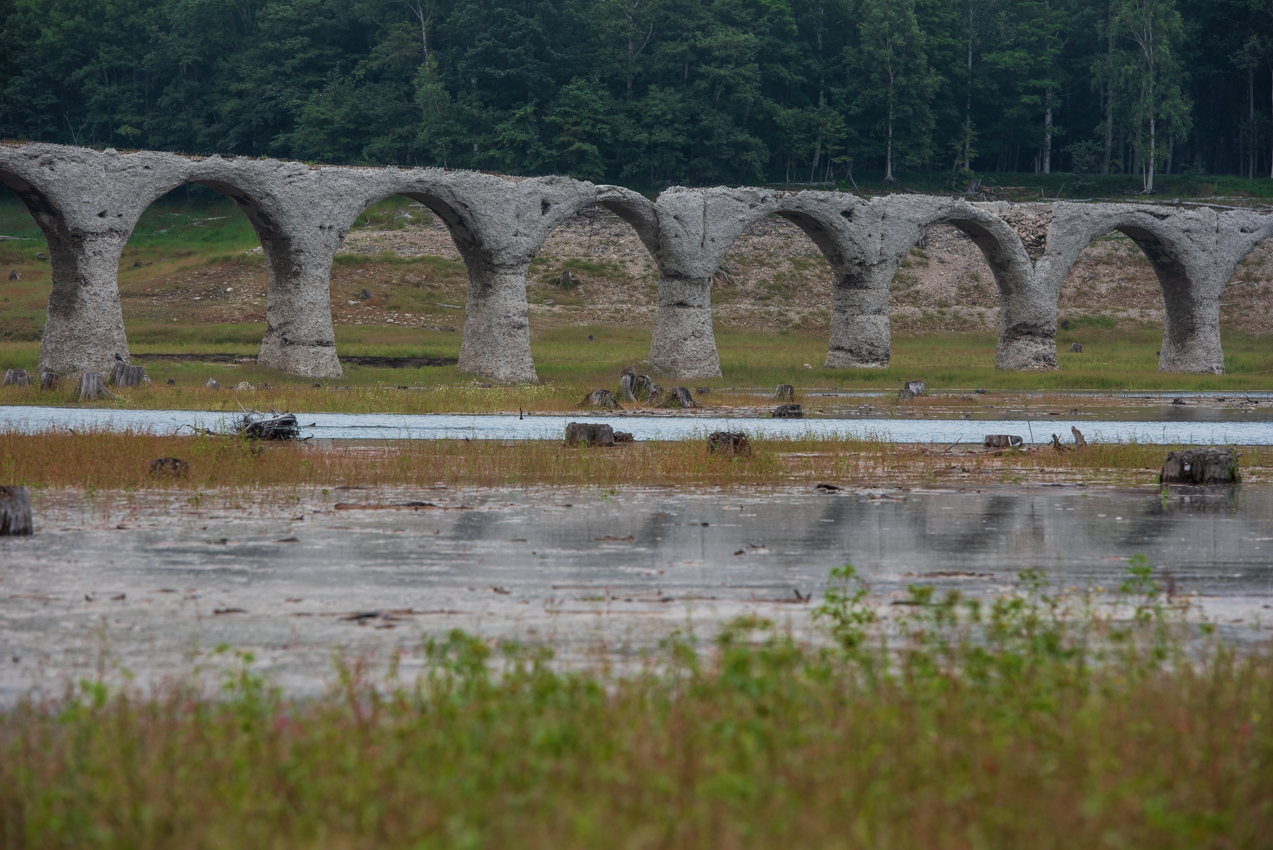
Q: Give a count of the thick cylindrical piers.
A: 7